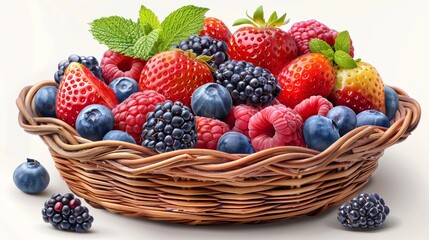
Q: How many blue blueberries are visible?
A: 11